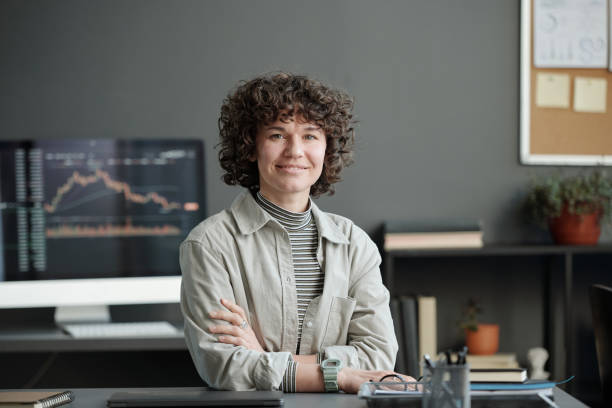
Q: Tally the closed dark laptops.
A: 1